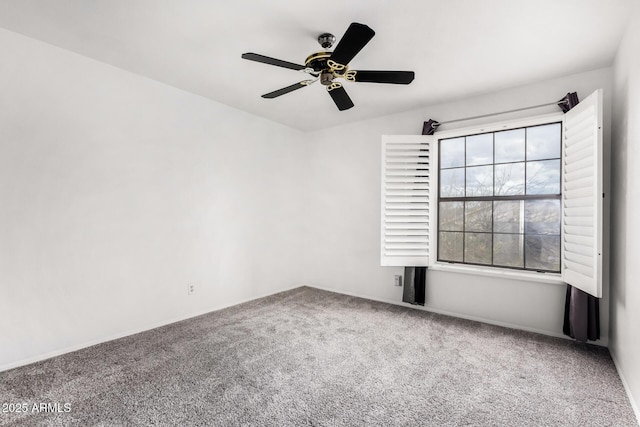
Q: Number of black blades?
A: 5